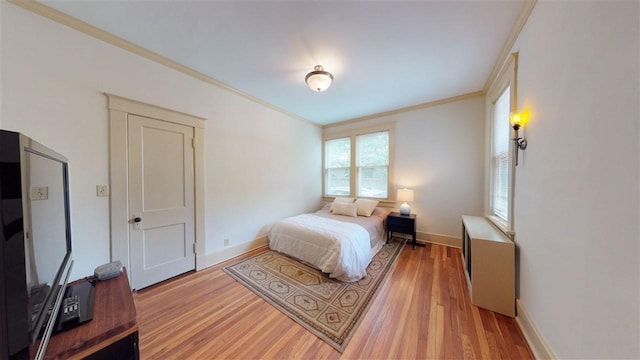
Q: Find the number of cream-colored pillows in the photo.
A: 3